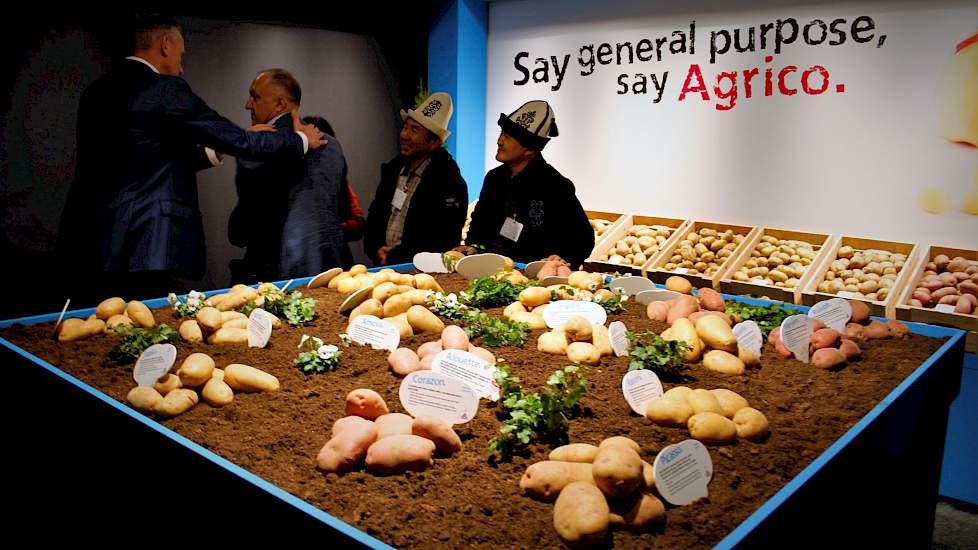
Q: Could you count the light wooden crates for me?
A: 6